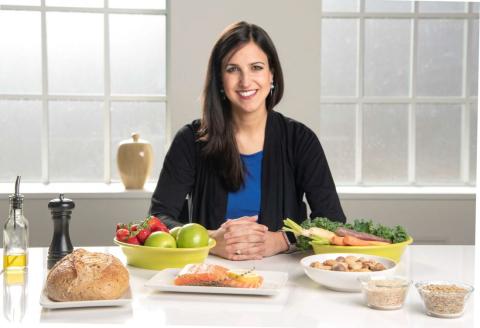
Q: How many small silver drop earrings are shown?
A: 2